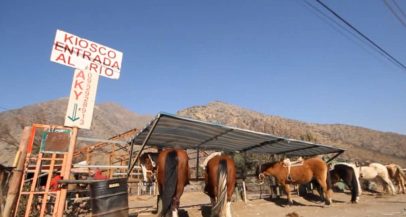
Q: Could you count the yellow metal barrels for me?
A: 0